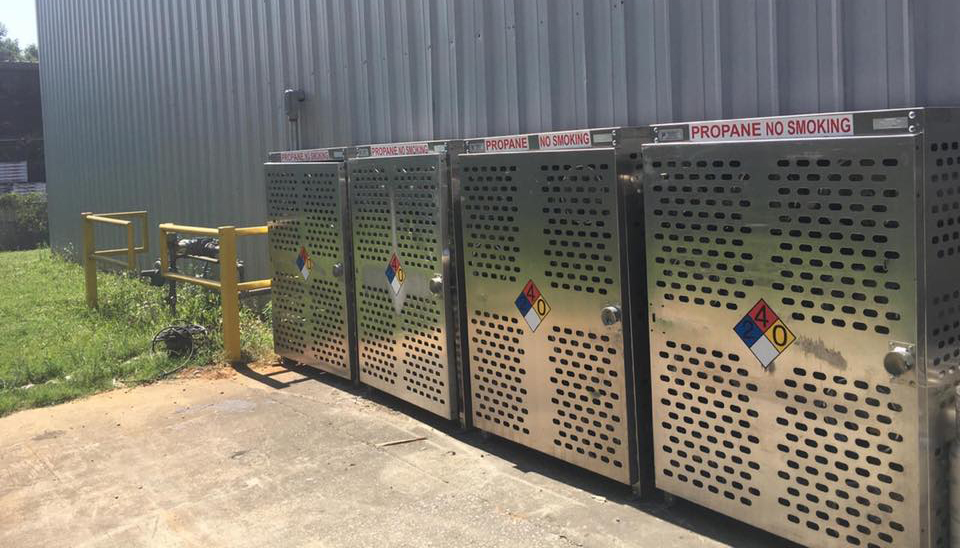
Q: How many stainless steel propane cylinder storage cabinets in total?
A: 4